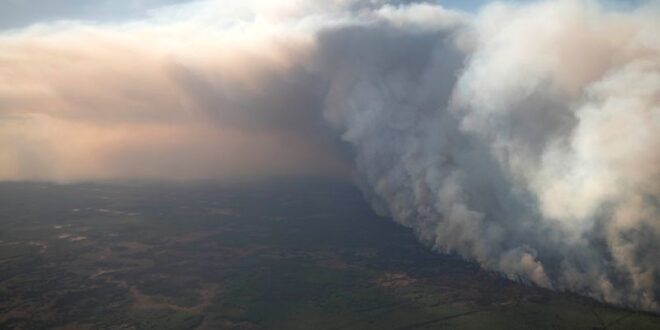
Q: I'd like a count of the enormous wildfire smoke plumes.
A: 1